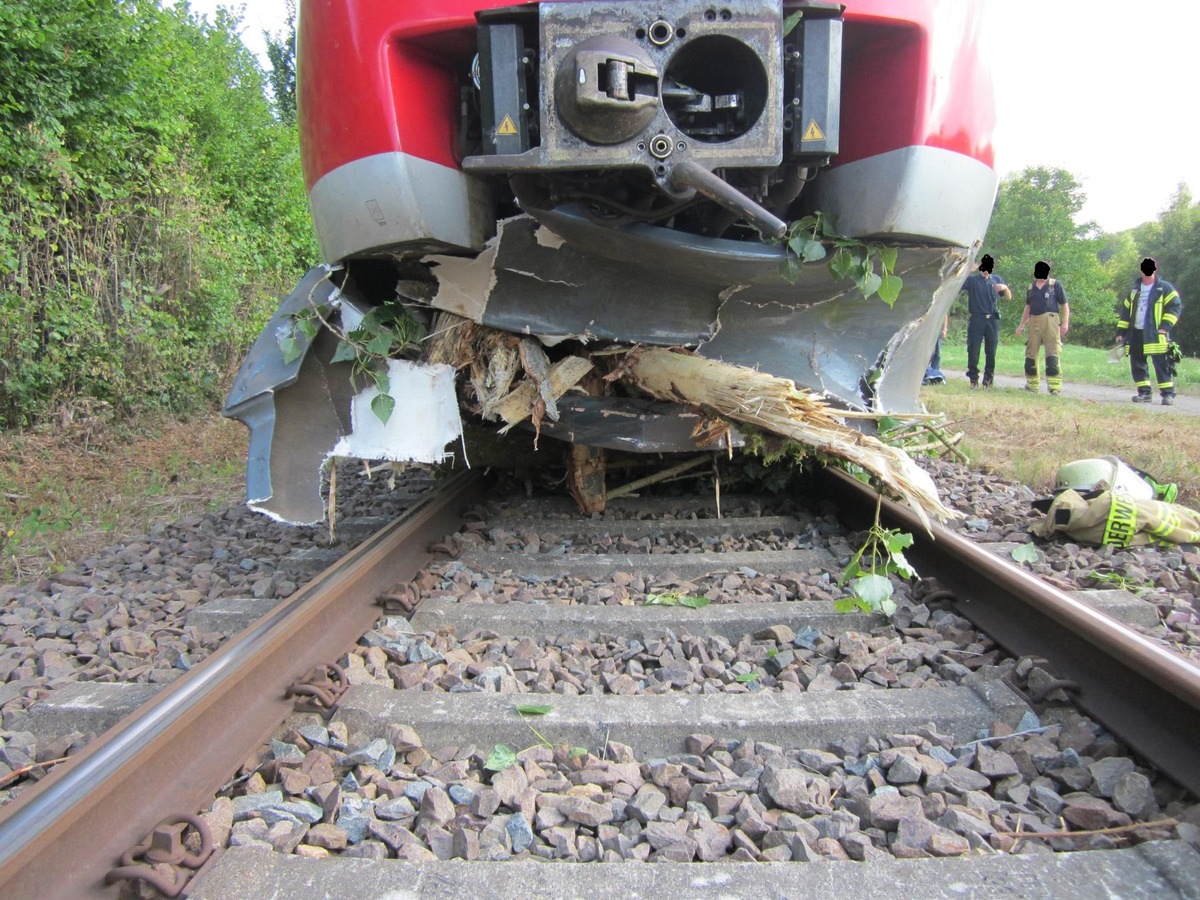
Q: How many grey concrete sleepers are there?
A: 6